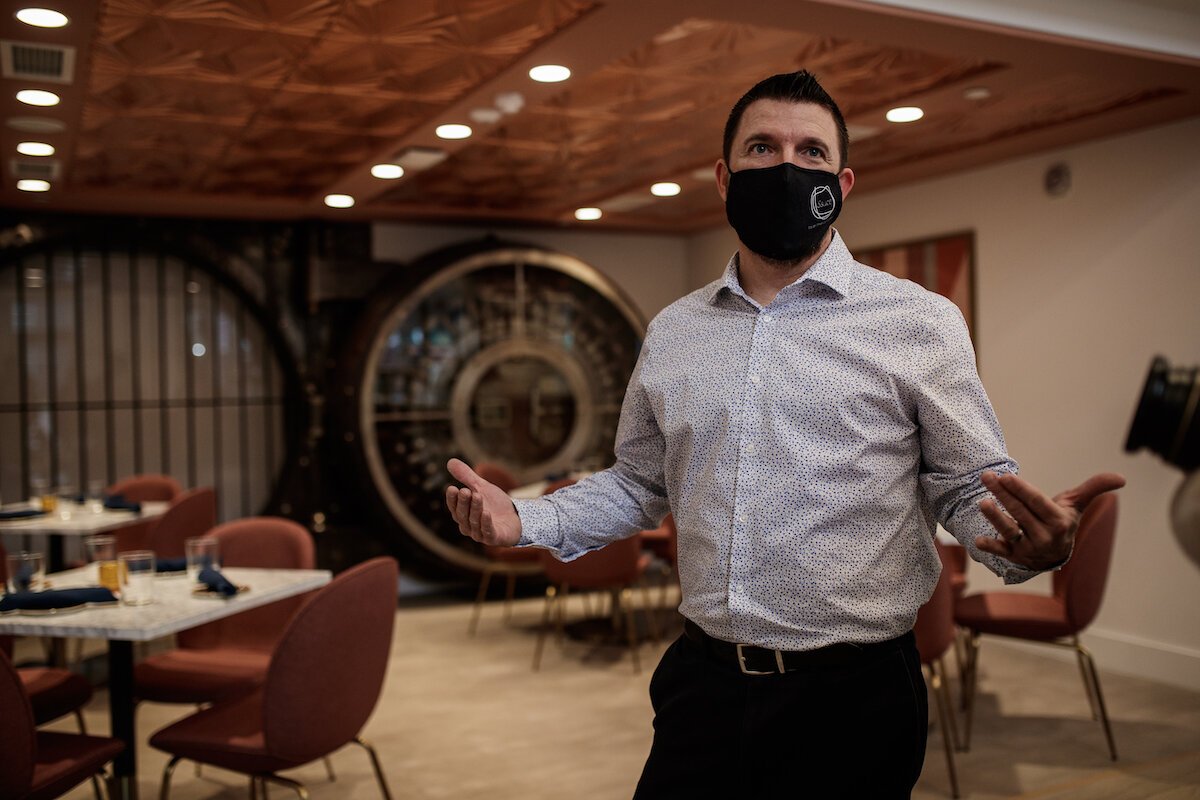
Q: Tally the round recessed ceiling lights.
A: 11